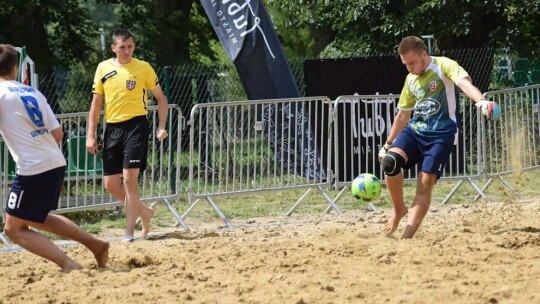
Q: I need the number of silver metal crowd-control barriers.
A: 4